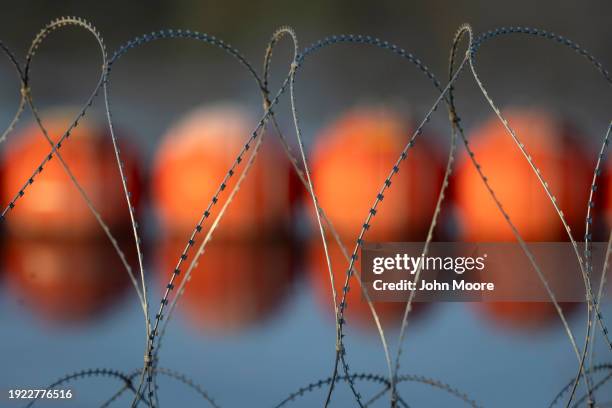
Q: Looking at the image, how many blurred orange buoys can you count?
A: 4